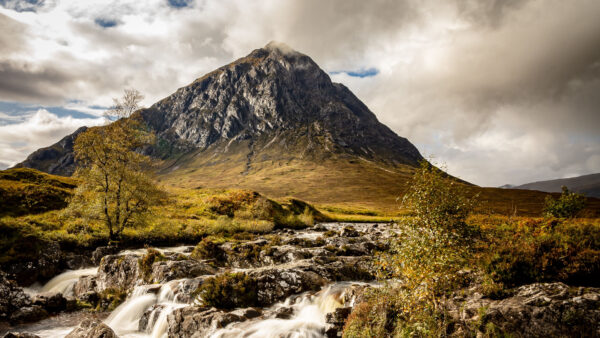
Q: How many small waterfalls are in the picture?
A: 3